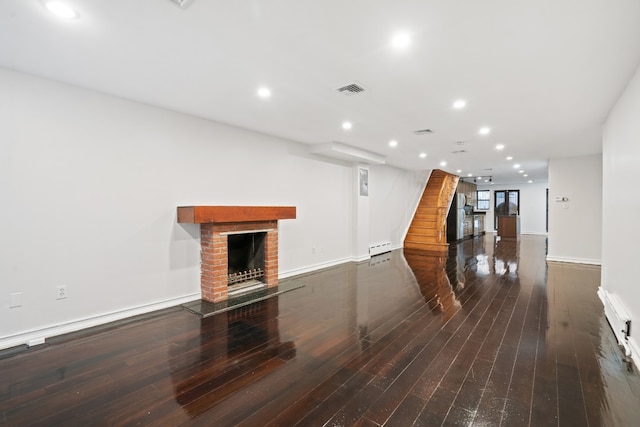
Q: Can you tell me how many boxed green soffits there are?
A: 0